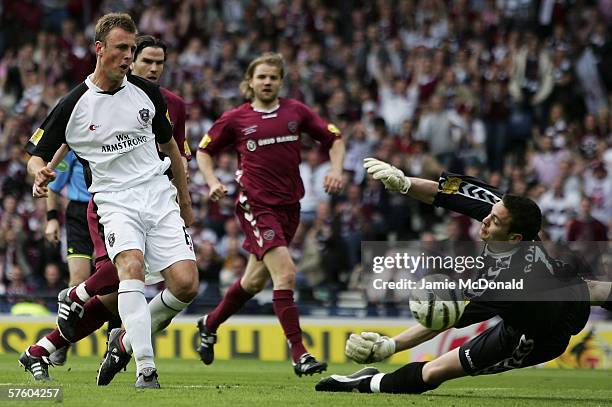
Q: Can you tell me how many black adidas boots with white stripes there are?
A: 4